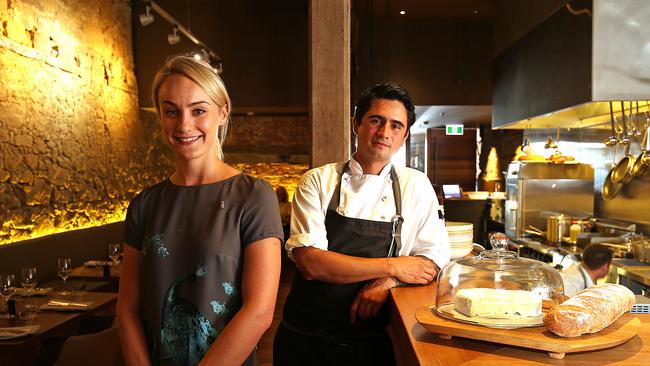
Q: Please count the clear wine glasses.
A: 4